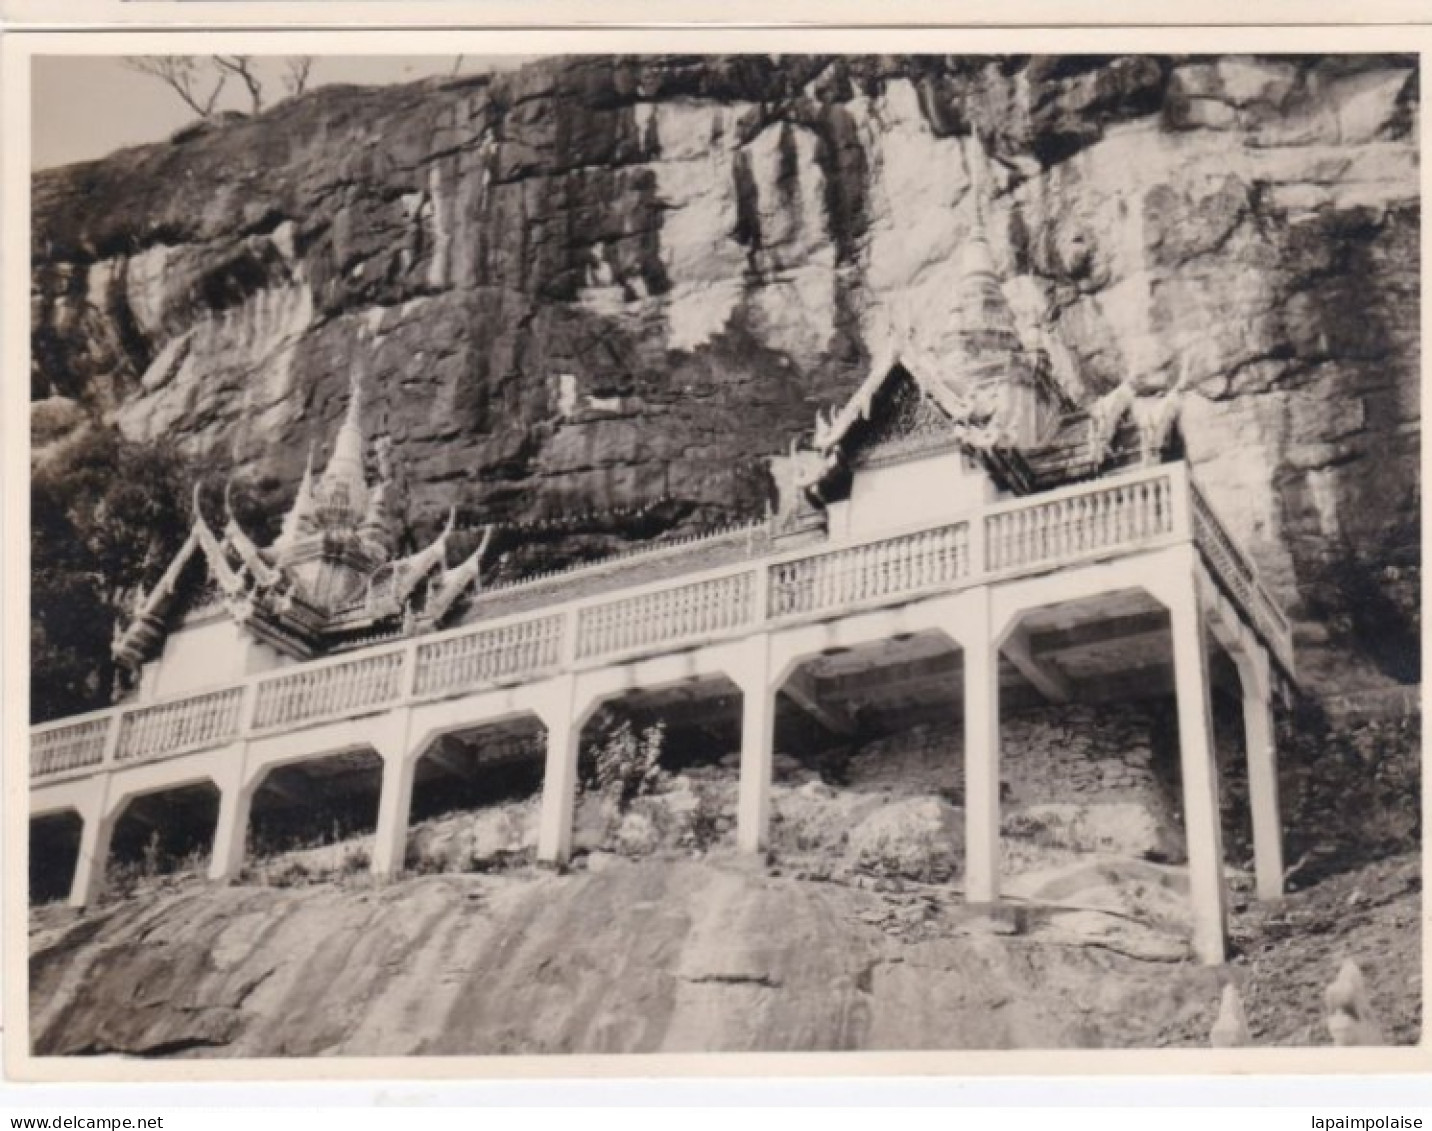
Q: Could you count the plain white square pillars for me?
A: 8